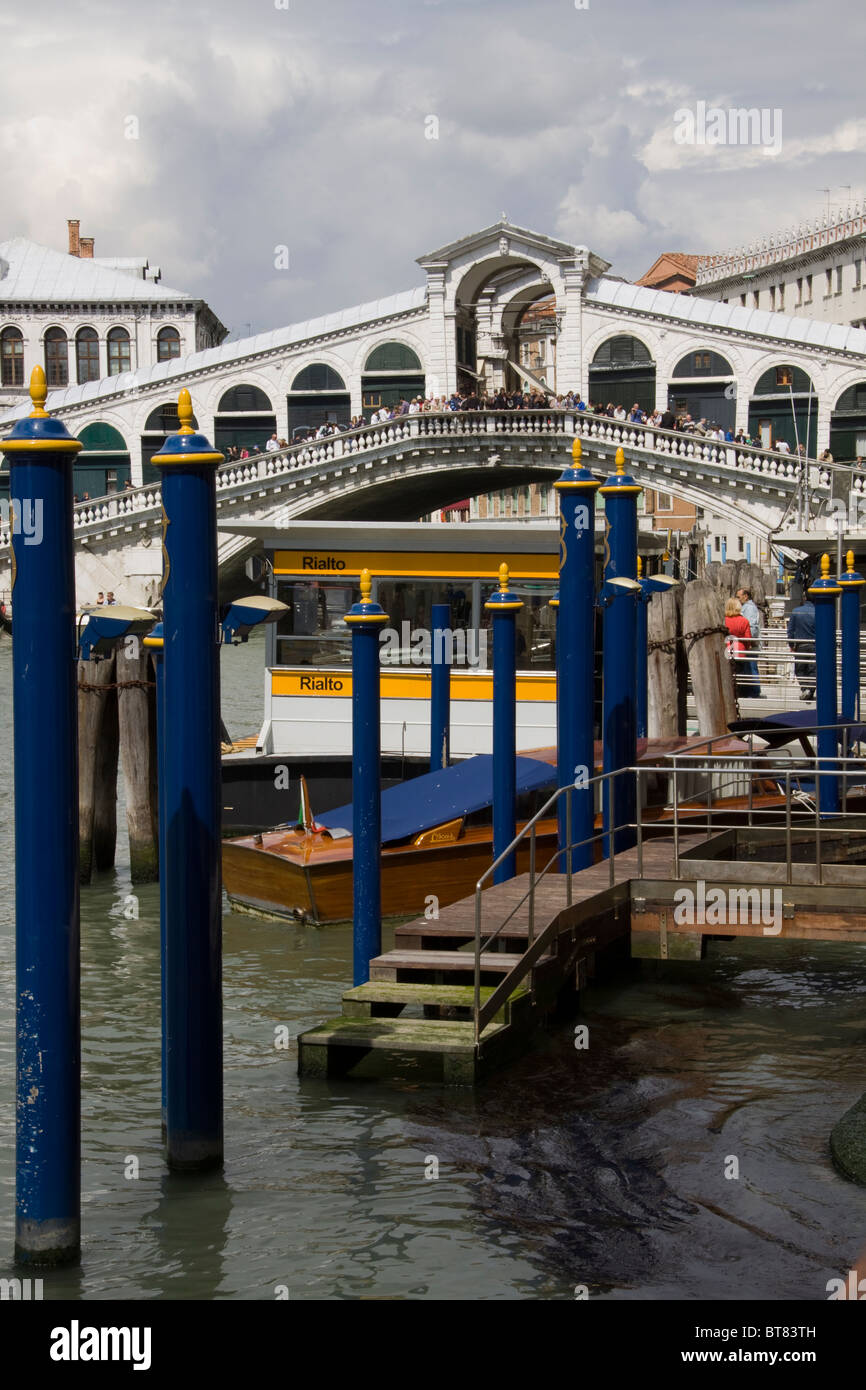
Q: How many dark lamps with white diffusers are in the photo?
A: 4